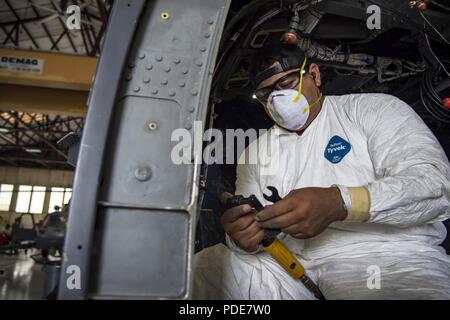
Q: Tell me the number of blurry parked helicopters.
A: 1